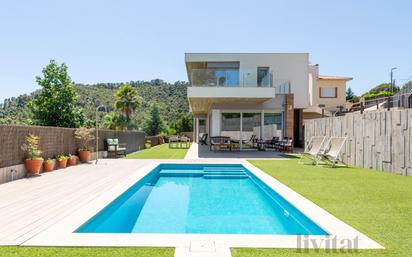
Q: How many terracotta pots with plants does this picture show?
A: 5